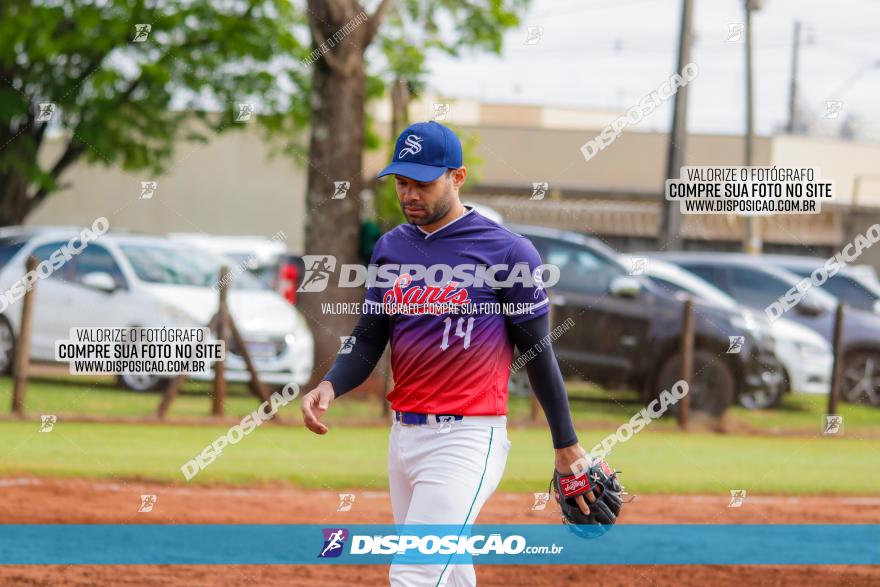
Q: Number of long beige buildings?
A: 1